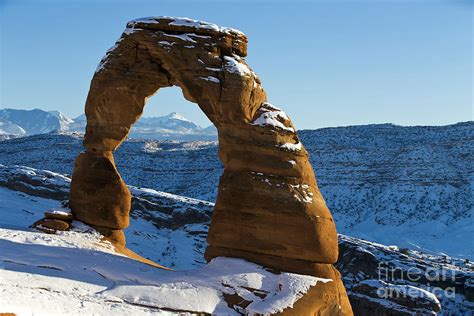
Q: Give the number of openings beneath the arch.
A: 1